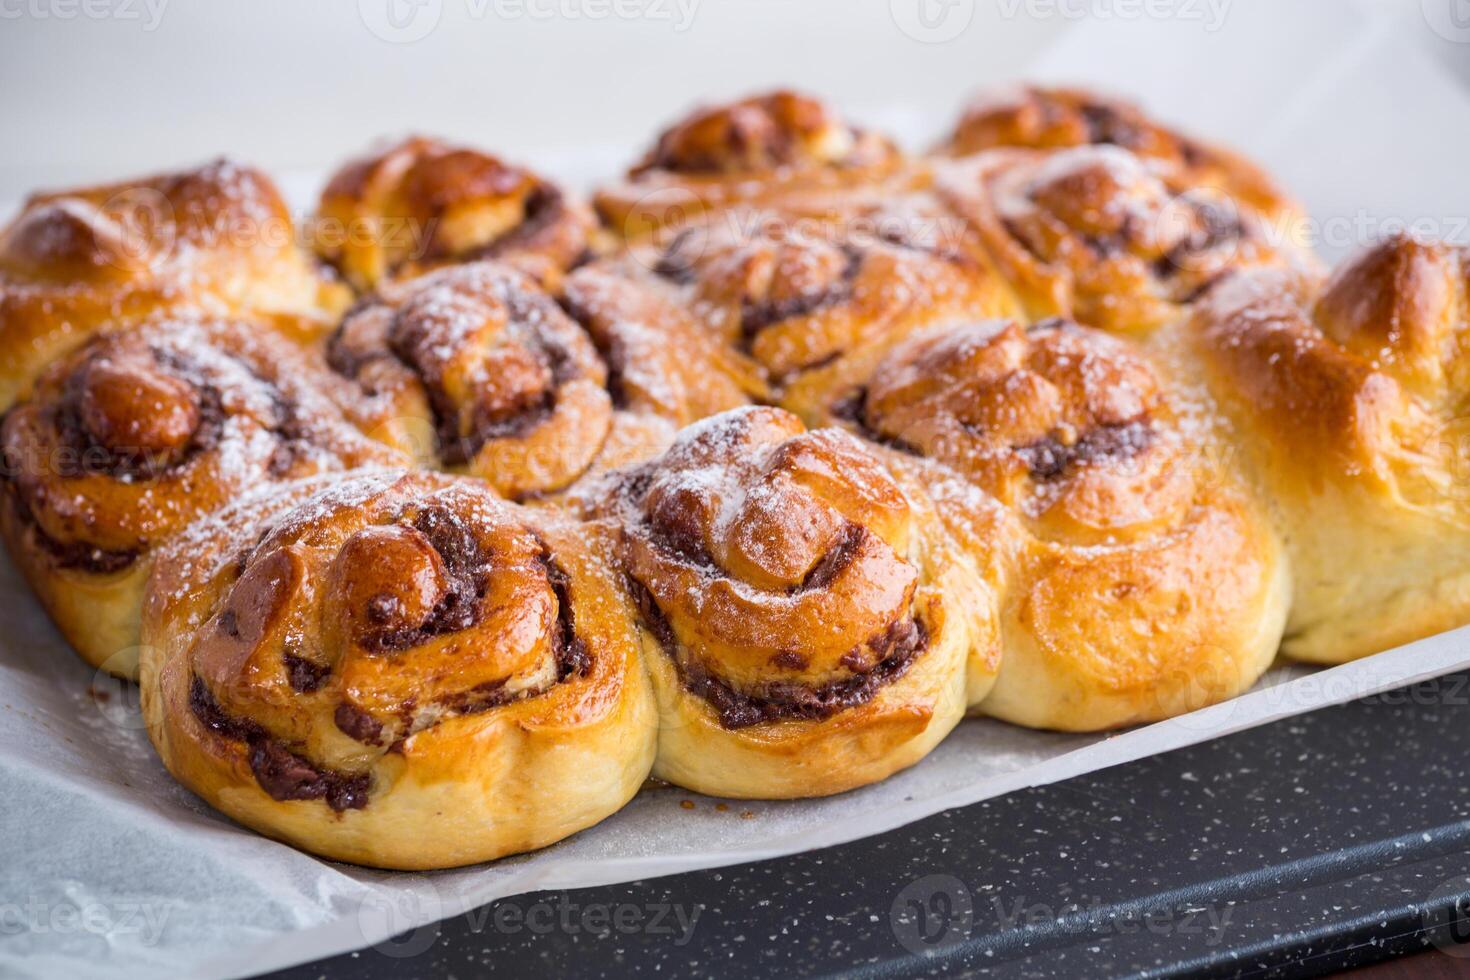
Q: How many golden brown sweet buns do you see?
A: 12